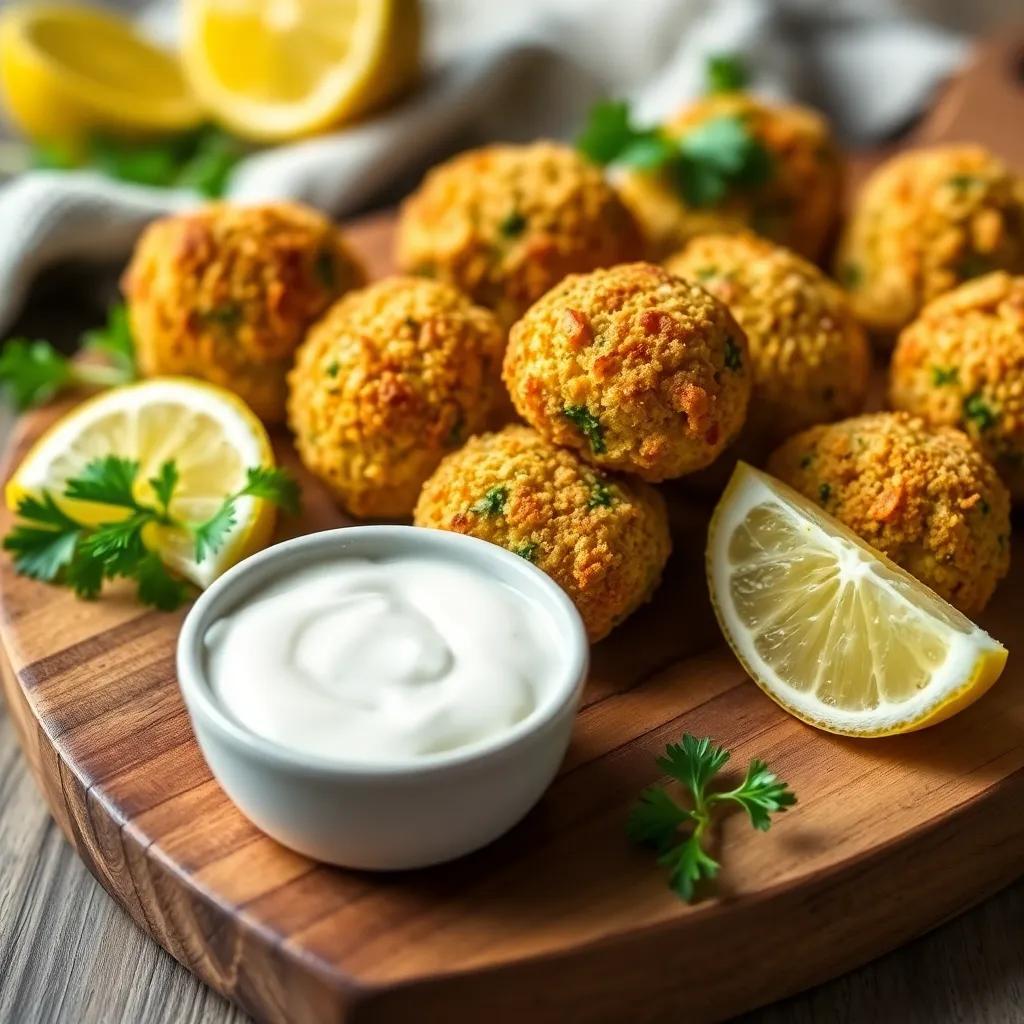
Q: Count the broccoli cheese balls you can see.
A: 10